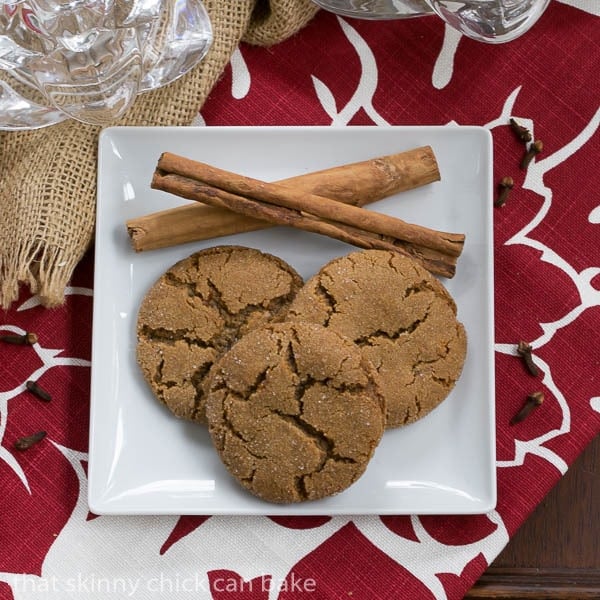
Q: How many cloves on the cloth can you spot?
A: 8